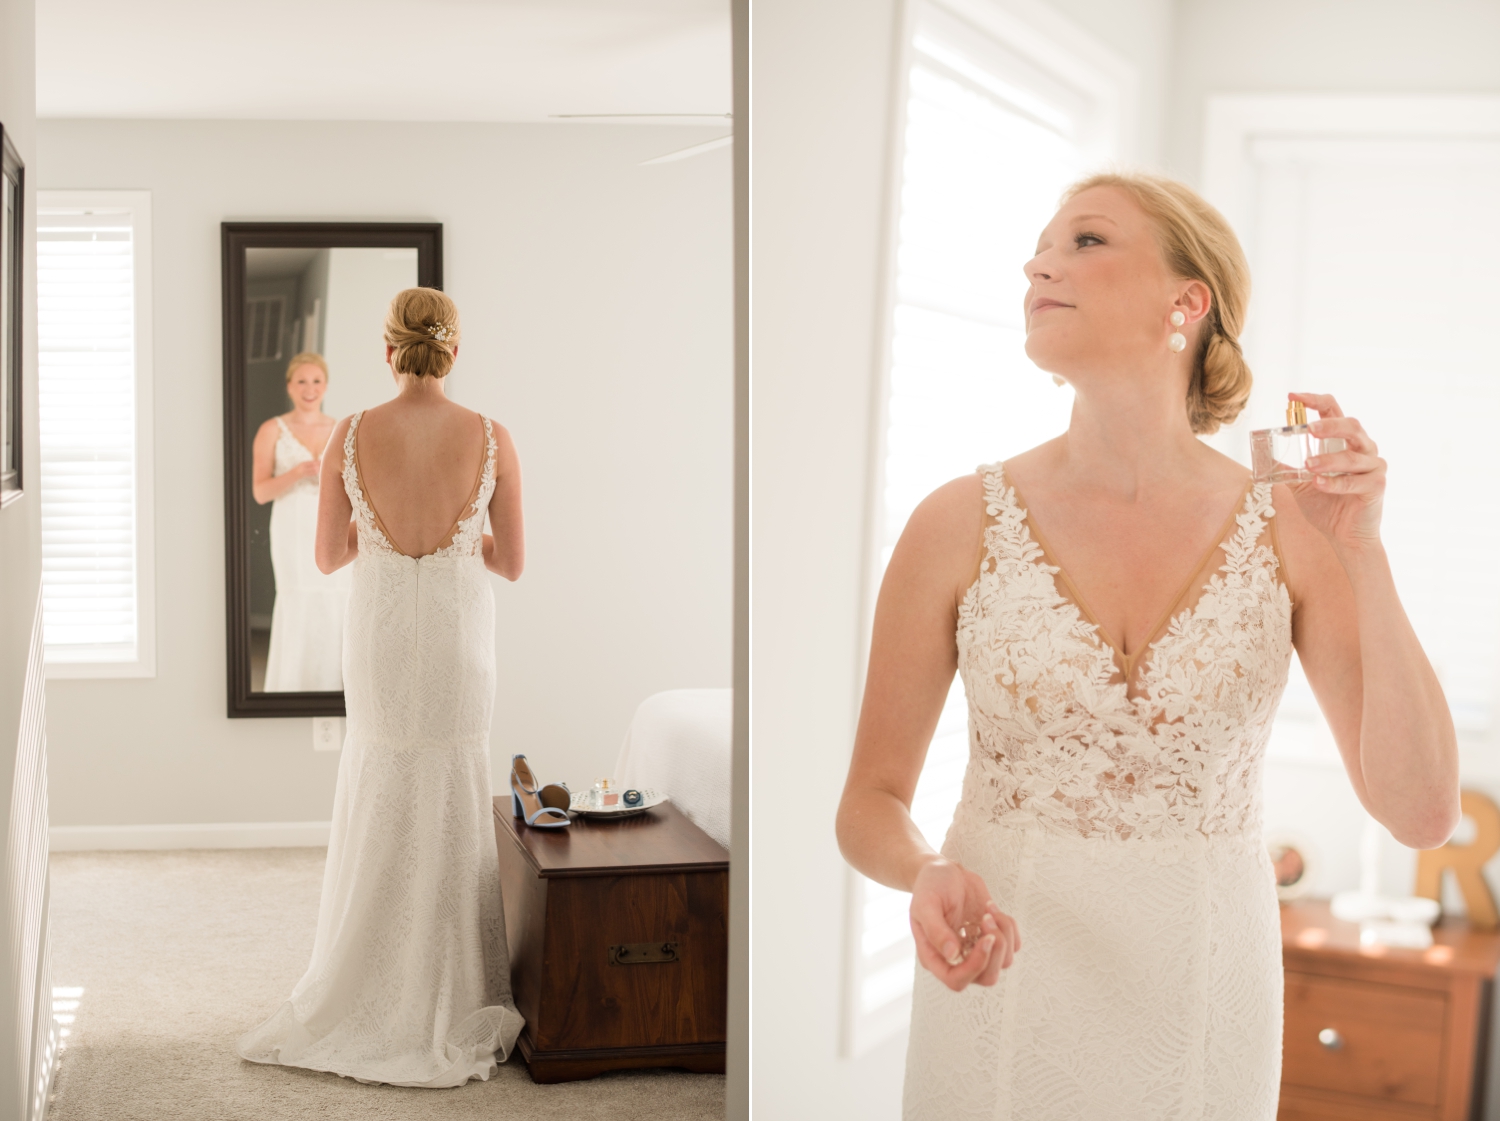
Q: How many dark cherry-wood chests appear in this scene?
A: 1